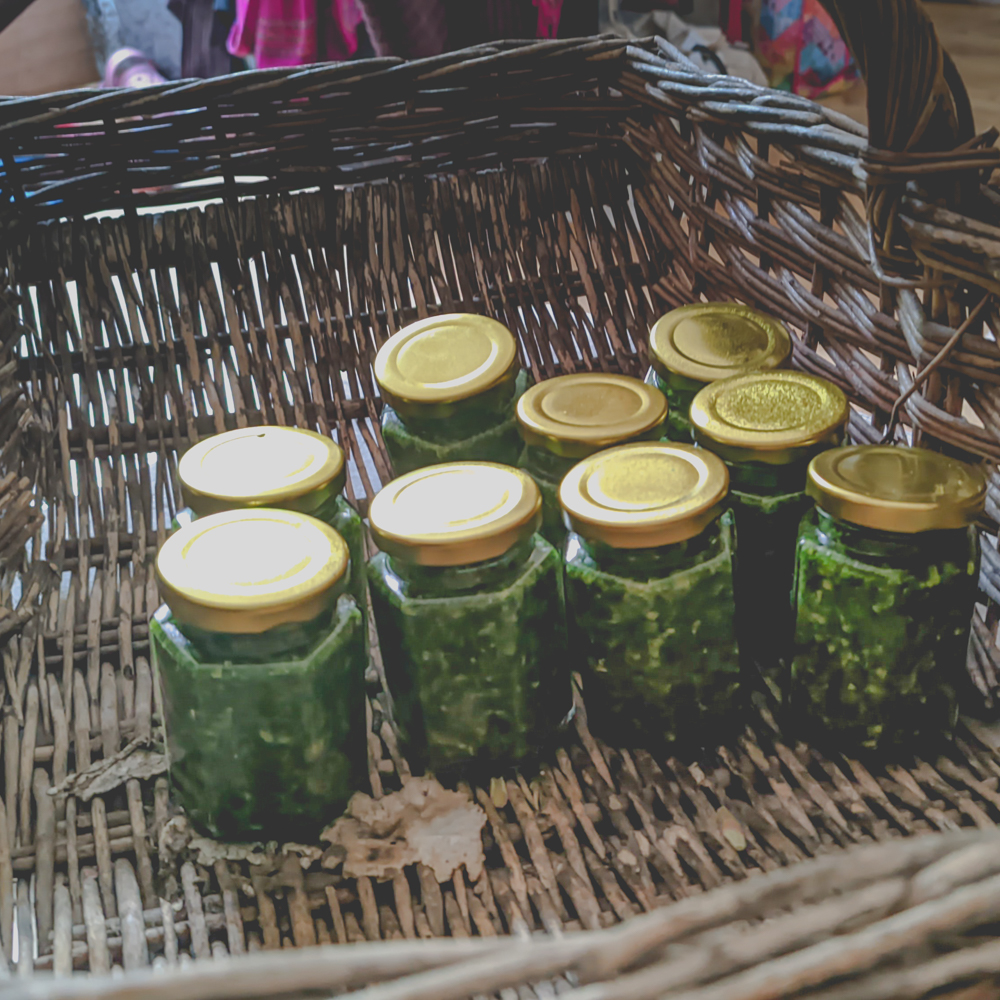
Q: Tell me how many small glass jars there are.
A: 9